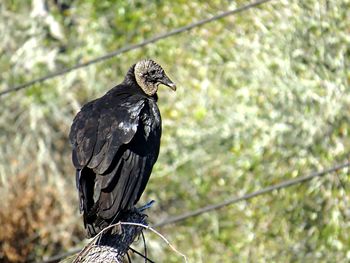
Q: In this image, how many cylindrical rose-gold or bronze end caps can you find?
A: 0